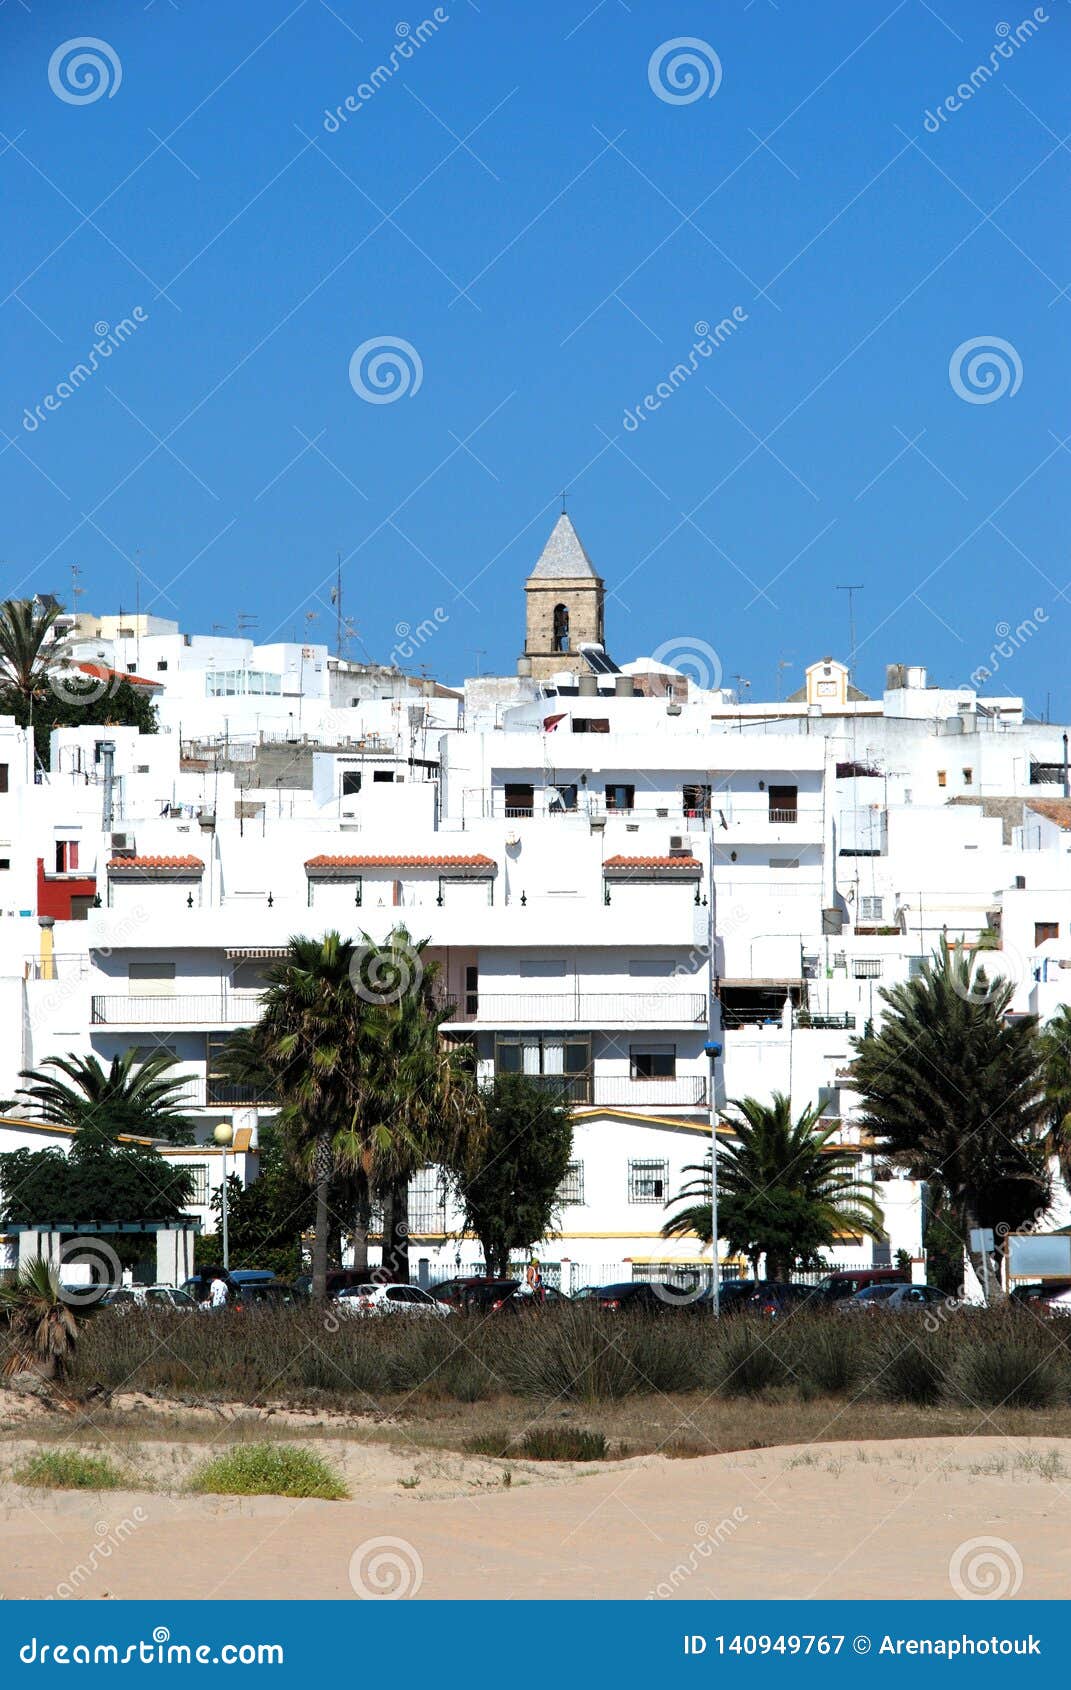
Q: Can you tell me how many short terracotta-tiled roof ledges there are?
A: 3